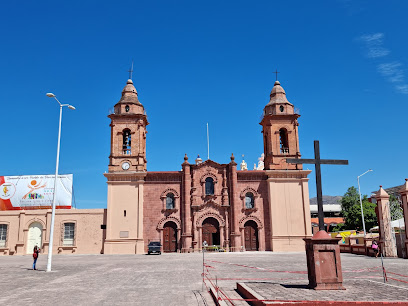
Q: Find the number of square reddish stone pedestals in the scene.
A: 1